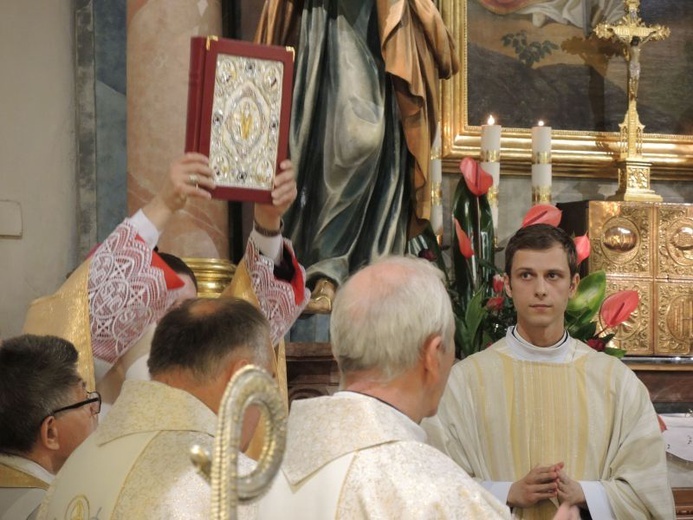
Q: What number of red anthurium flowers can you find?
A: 5